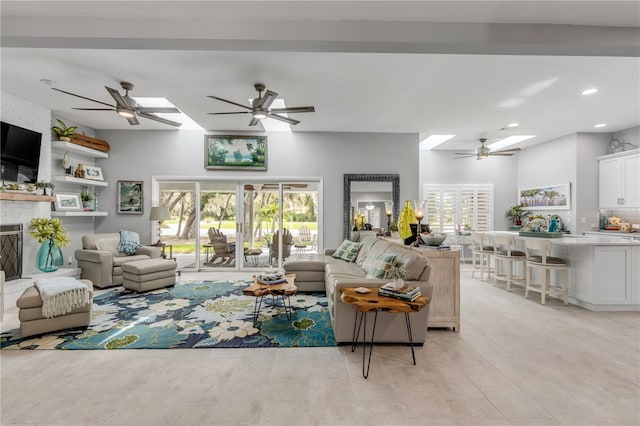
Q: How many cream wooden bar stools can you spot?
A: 3